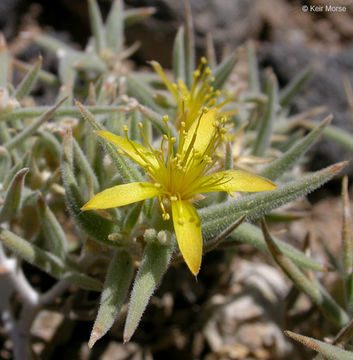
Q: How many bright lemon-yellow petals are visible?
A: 5